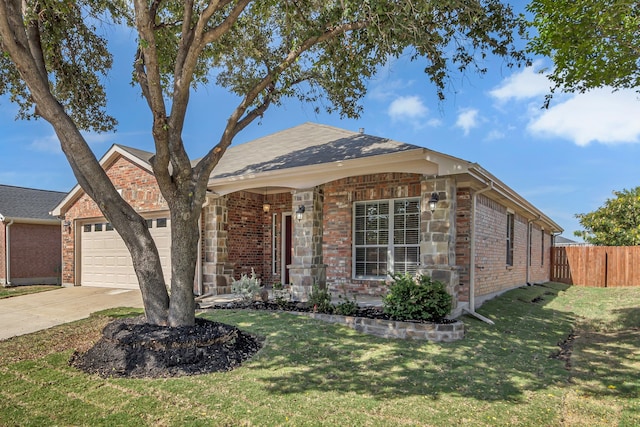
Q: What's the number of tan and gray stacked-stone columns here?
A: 3